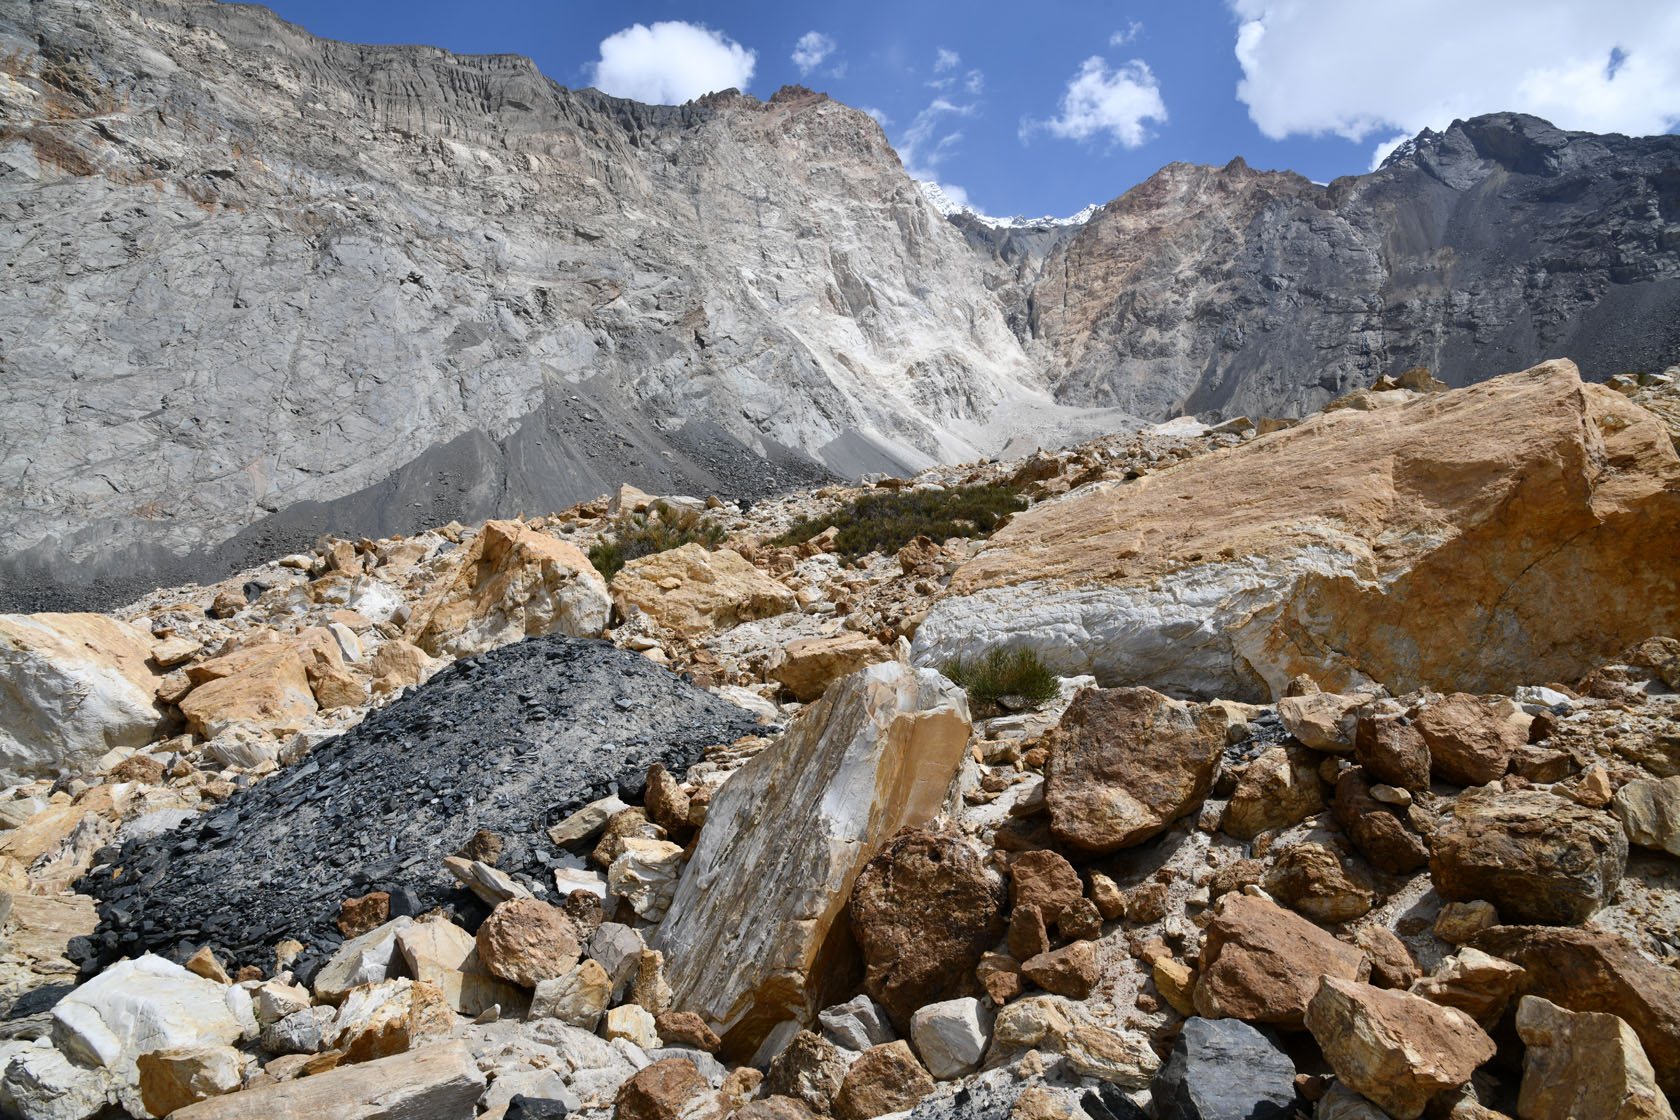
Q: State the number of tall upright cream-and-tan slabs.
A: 1